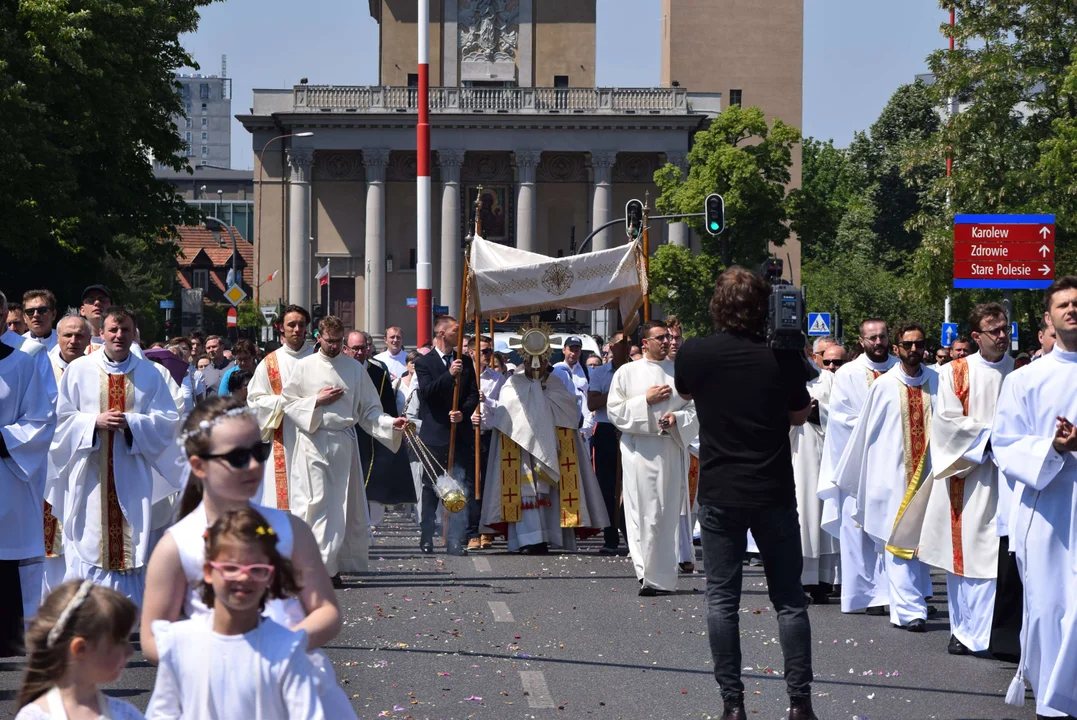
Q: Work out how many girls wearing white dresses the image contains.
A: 3